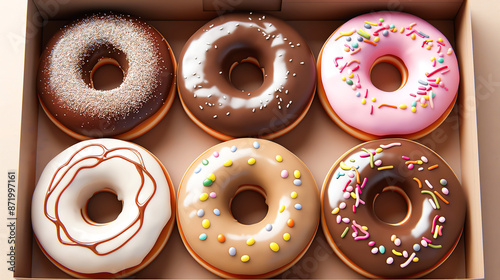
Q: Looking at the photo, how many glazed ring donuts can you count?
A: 6